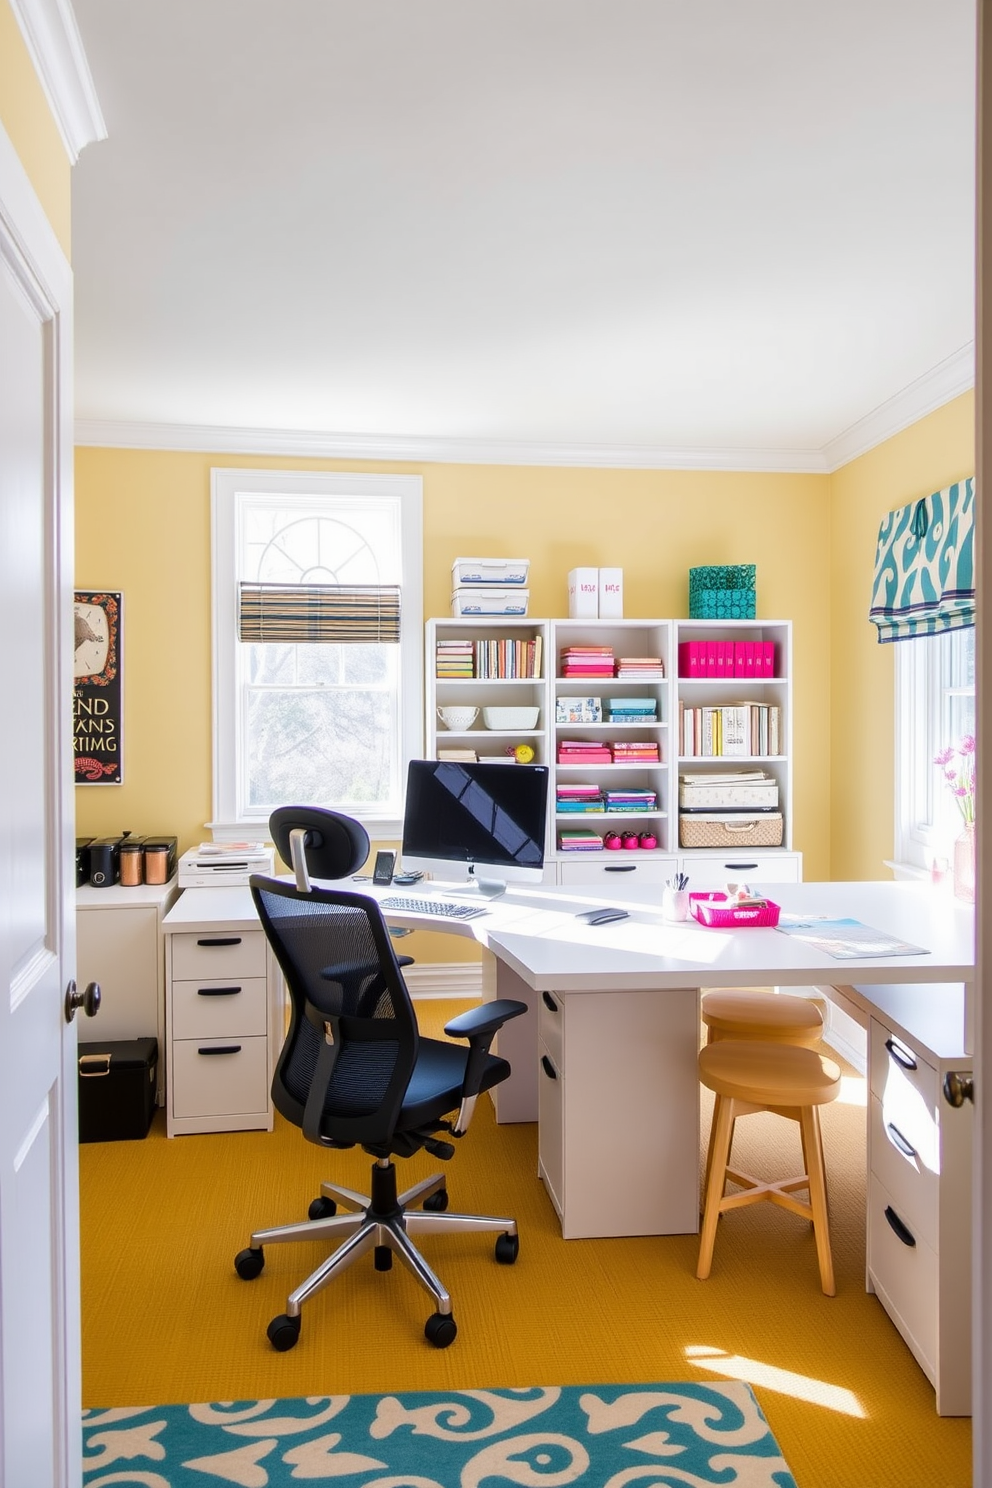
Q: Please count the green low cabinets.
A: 0